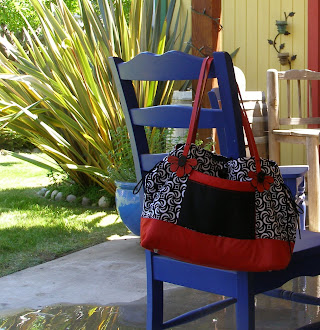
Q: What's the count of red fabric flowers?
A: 2